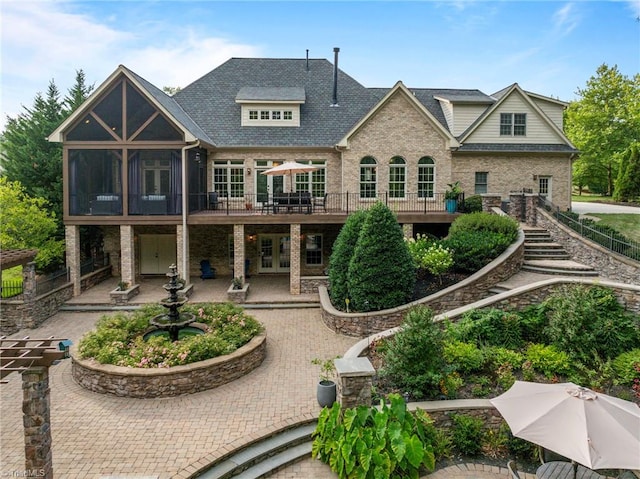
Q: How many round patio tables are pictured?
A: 1